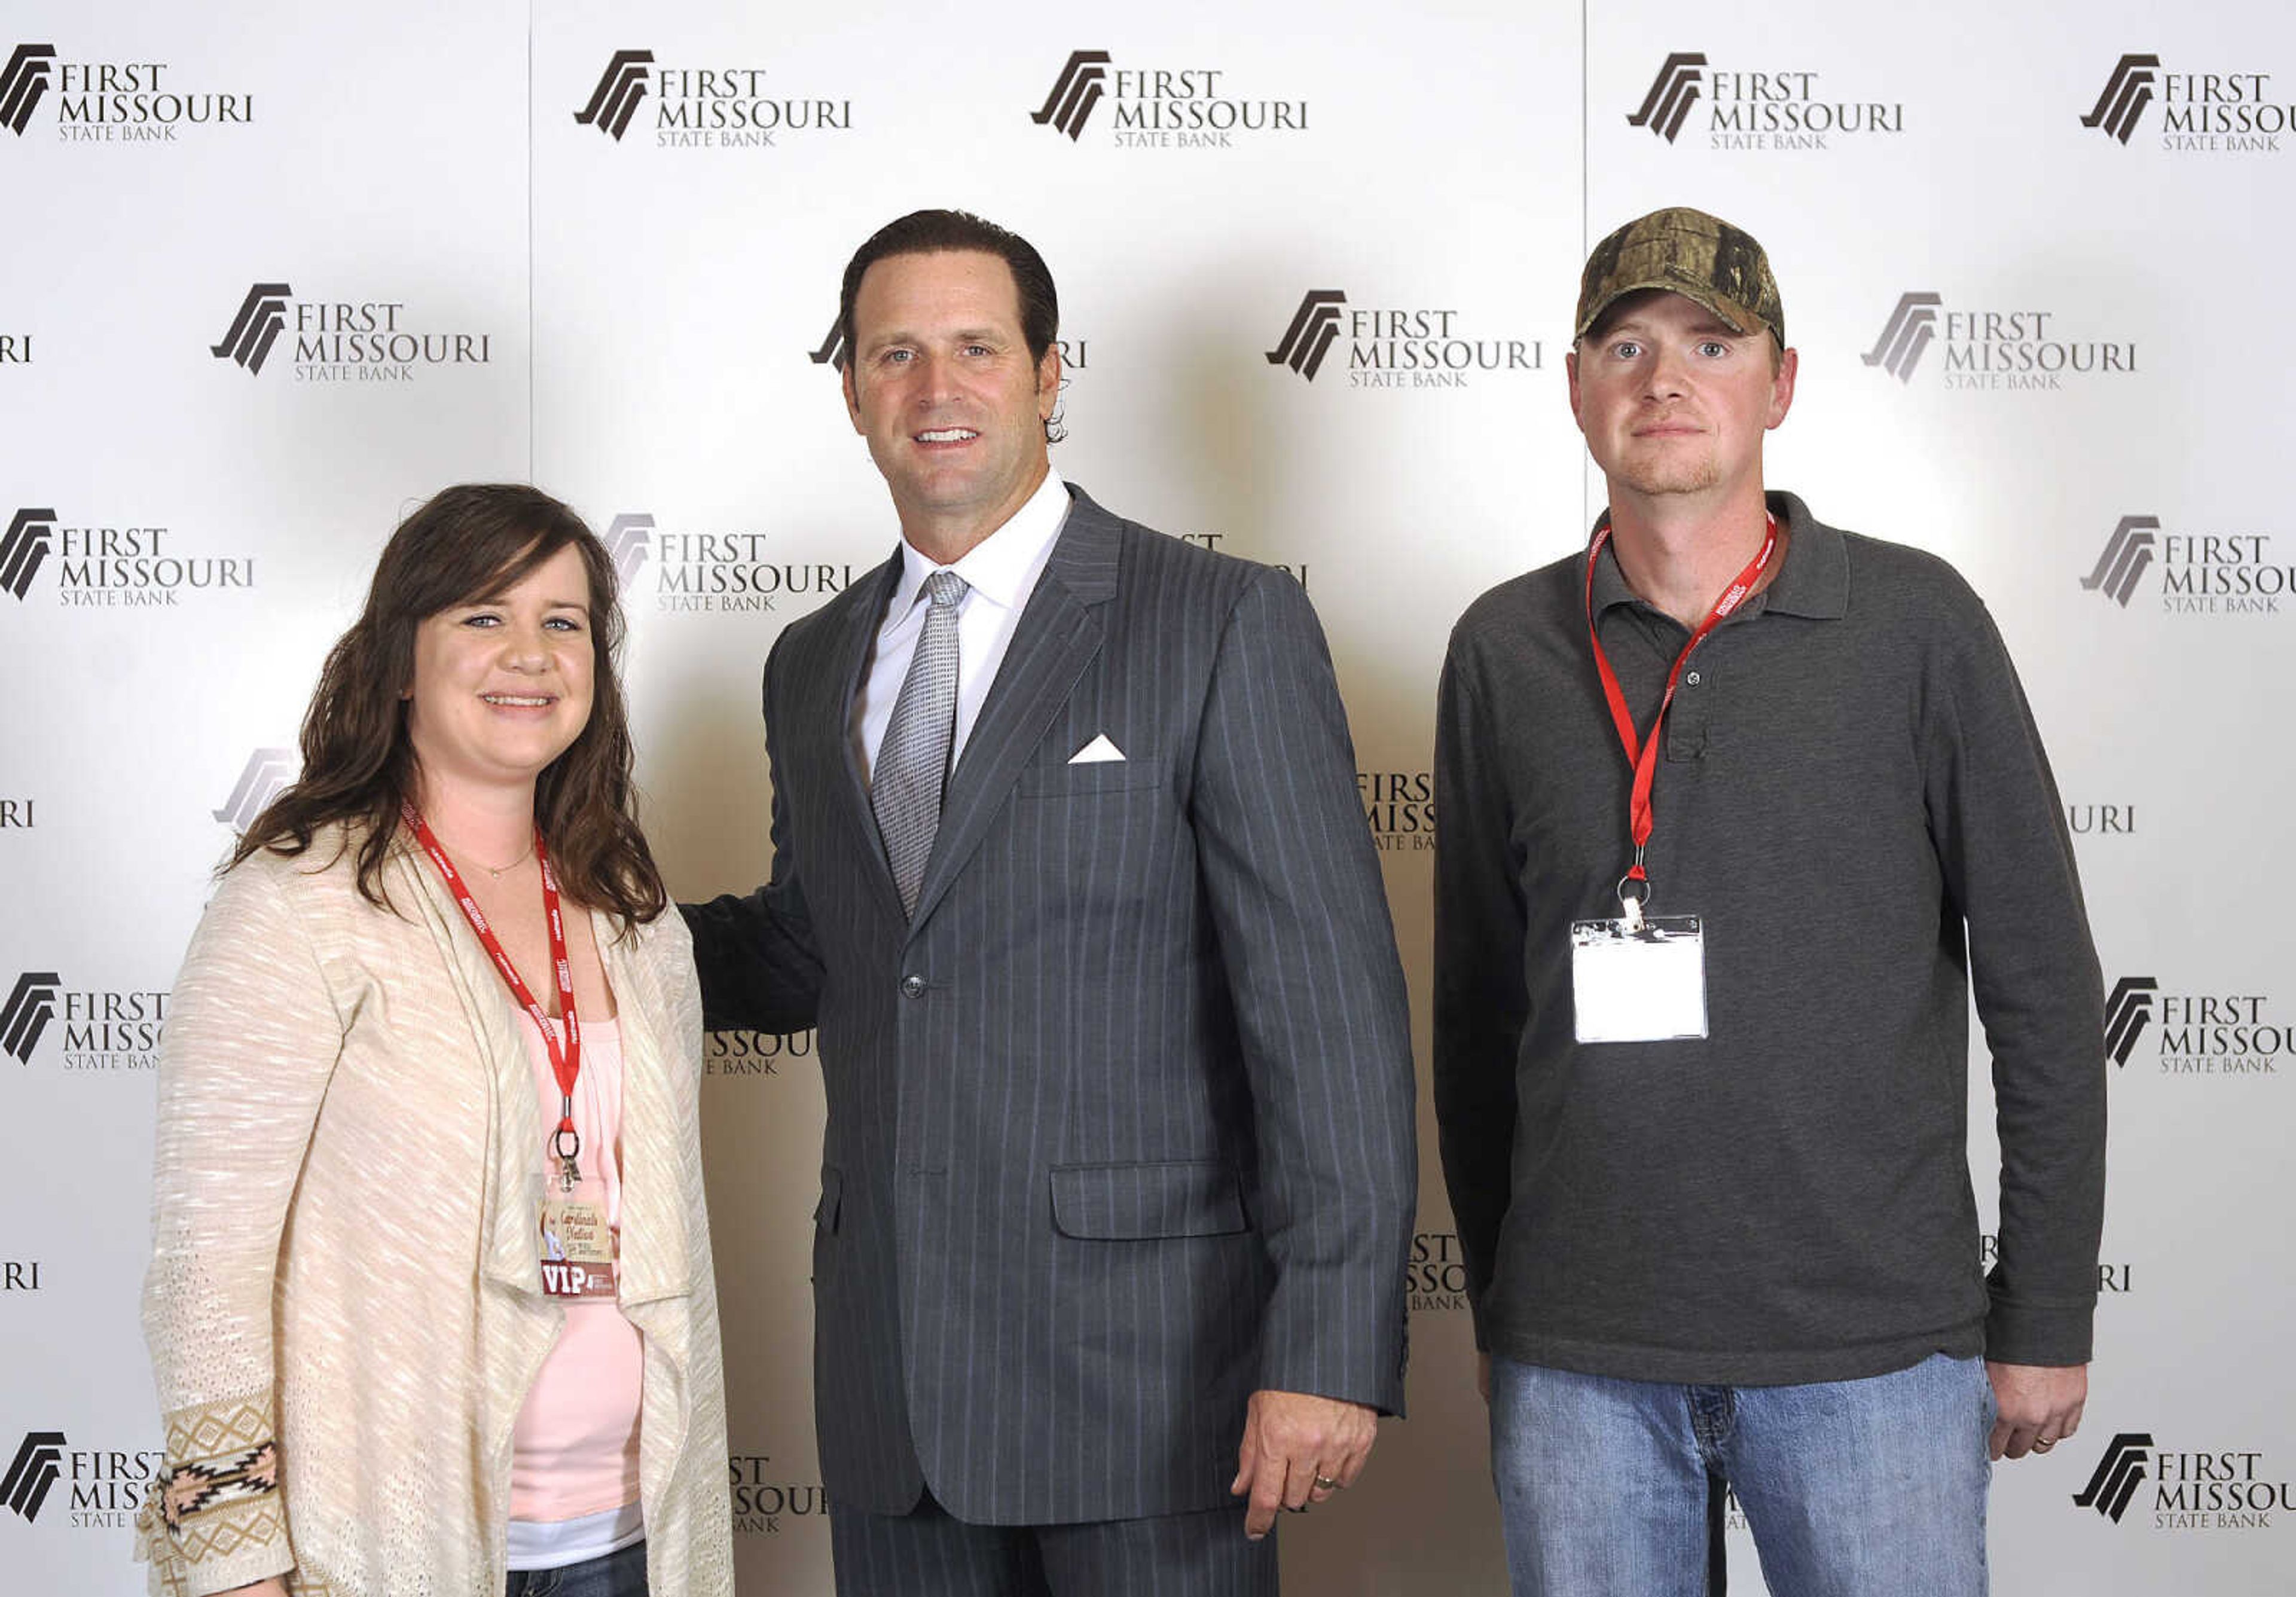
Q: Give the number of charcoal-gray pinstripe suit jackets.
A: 1